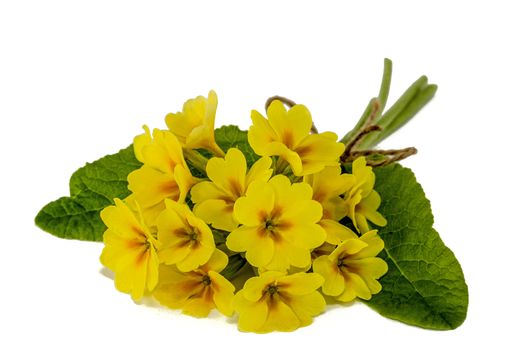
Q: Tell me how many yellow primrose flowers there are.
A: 12